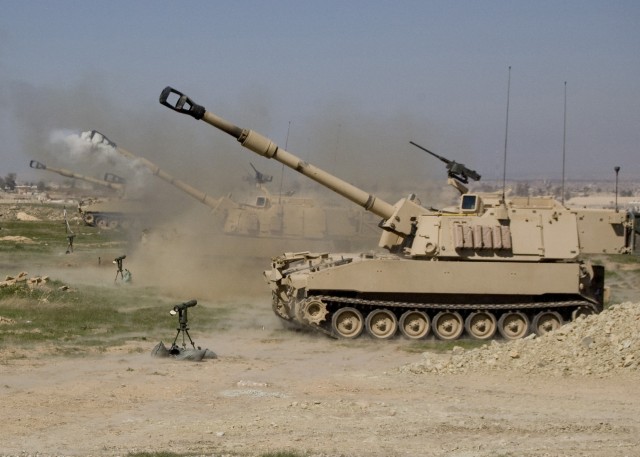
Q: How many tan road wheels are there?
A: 7